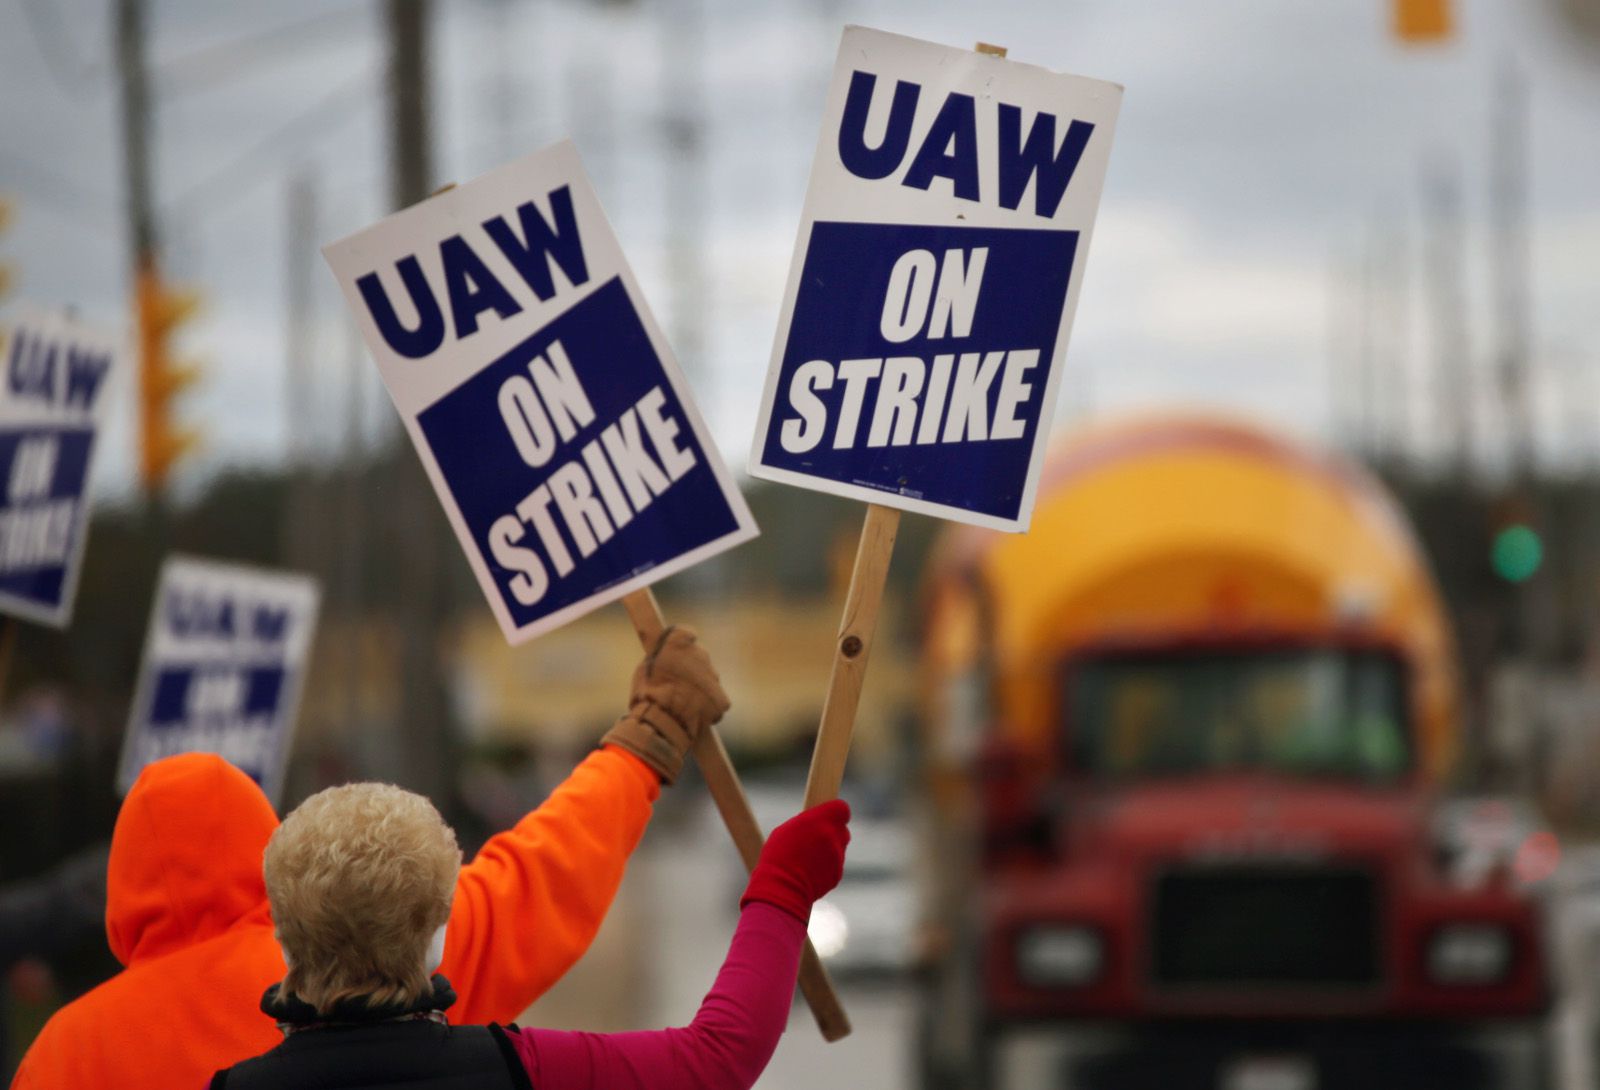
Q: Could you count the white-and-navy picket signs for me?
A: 4